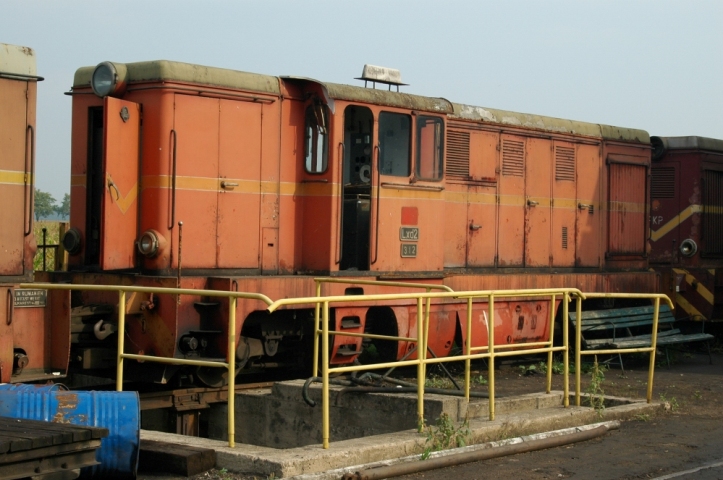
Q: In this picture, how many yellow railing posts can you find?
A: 12